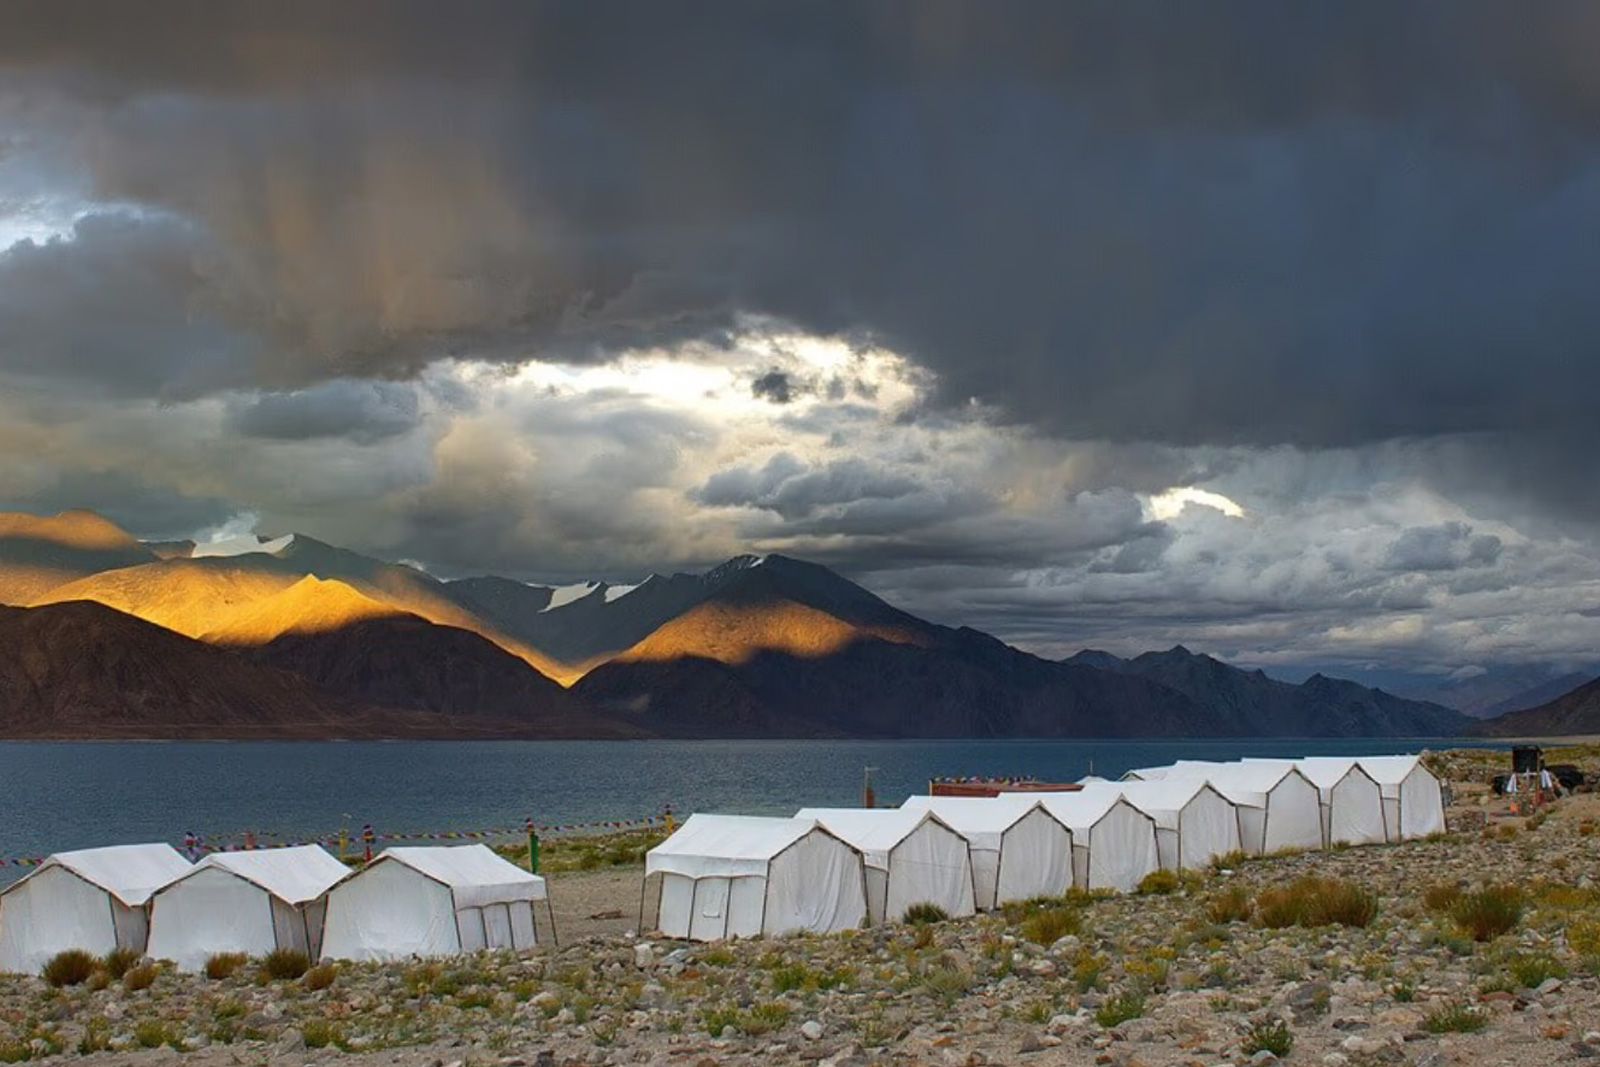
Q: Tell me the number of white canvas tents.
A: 11